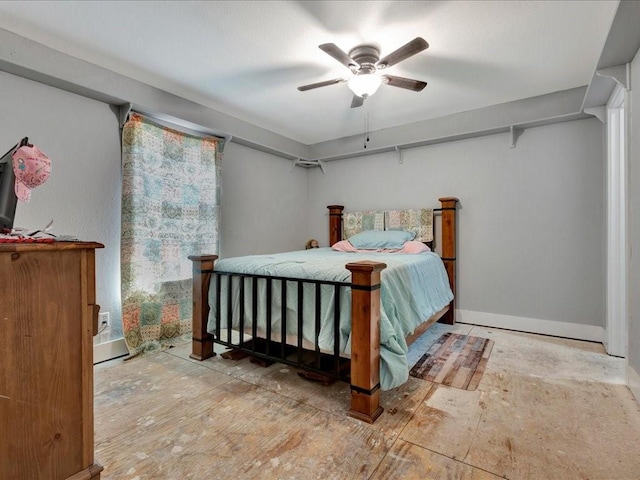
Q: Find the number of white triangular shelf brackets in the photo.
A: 8